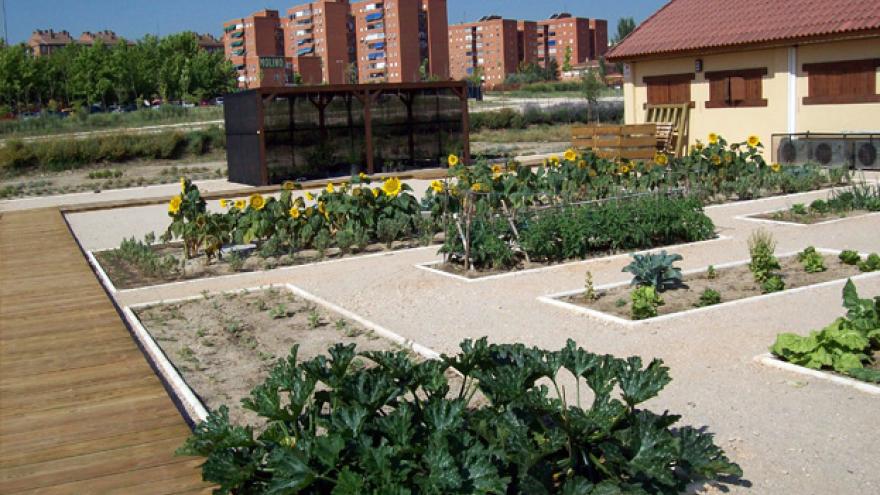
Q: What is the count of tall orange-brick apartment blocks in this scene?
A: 5